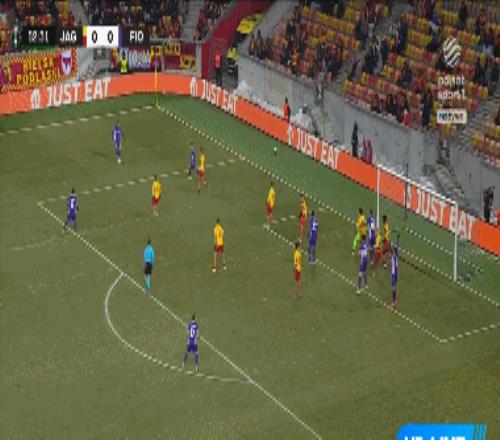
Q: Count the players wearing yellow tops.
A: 9